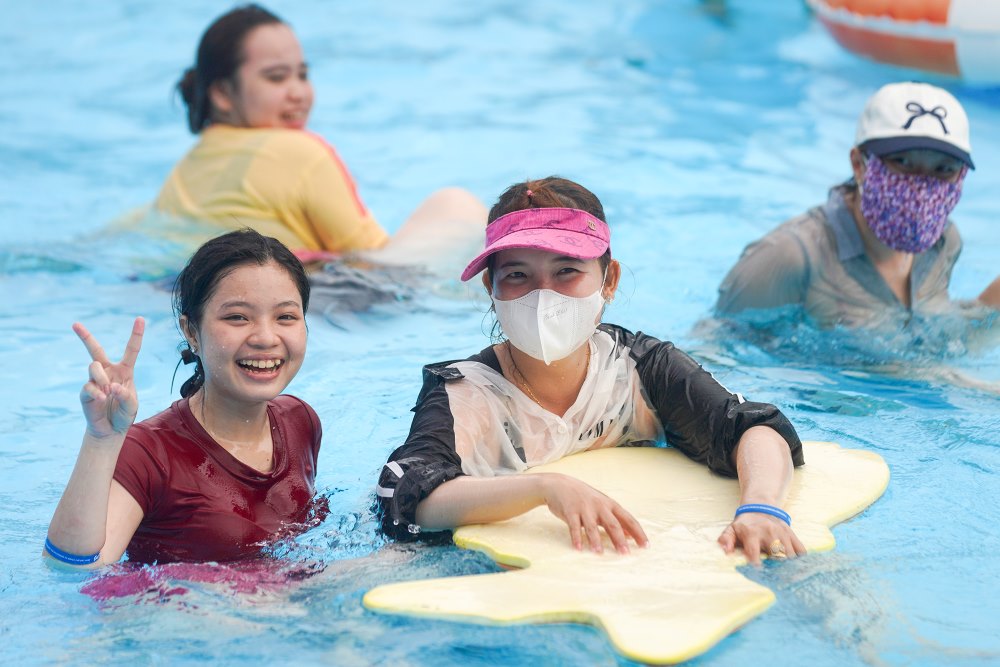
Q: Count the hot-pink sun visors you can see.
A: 1